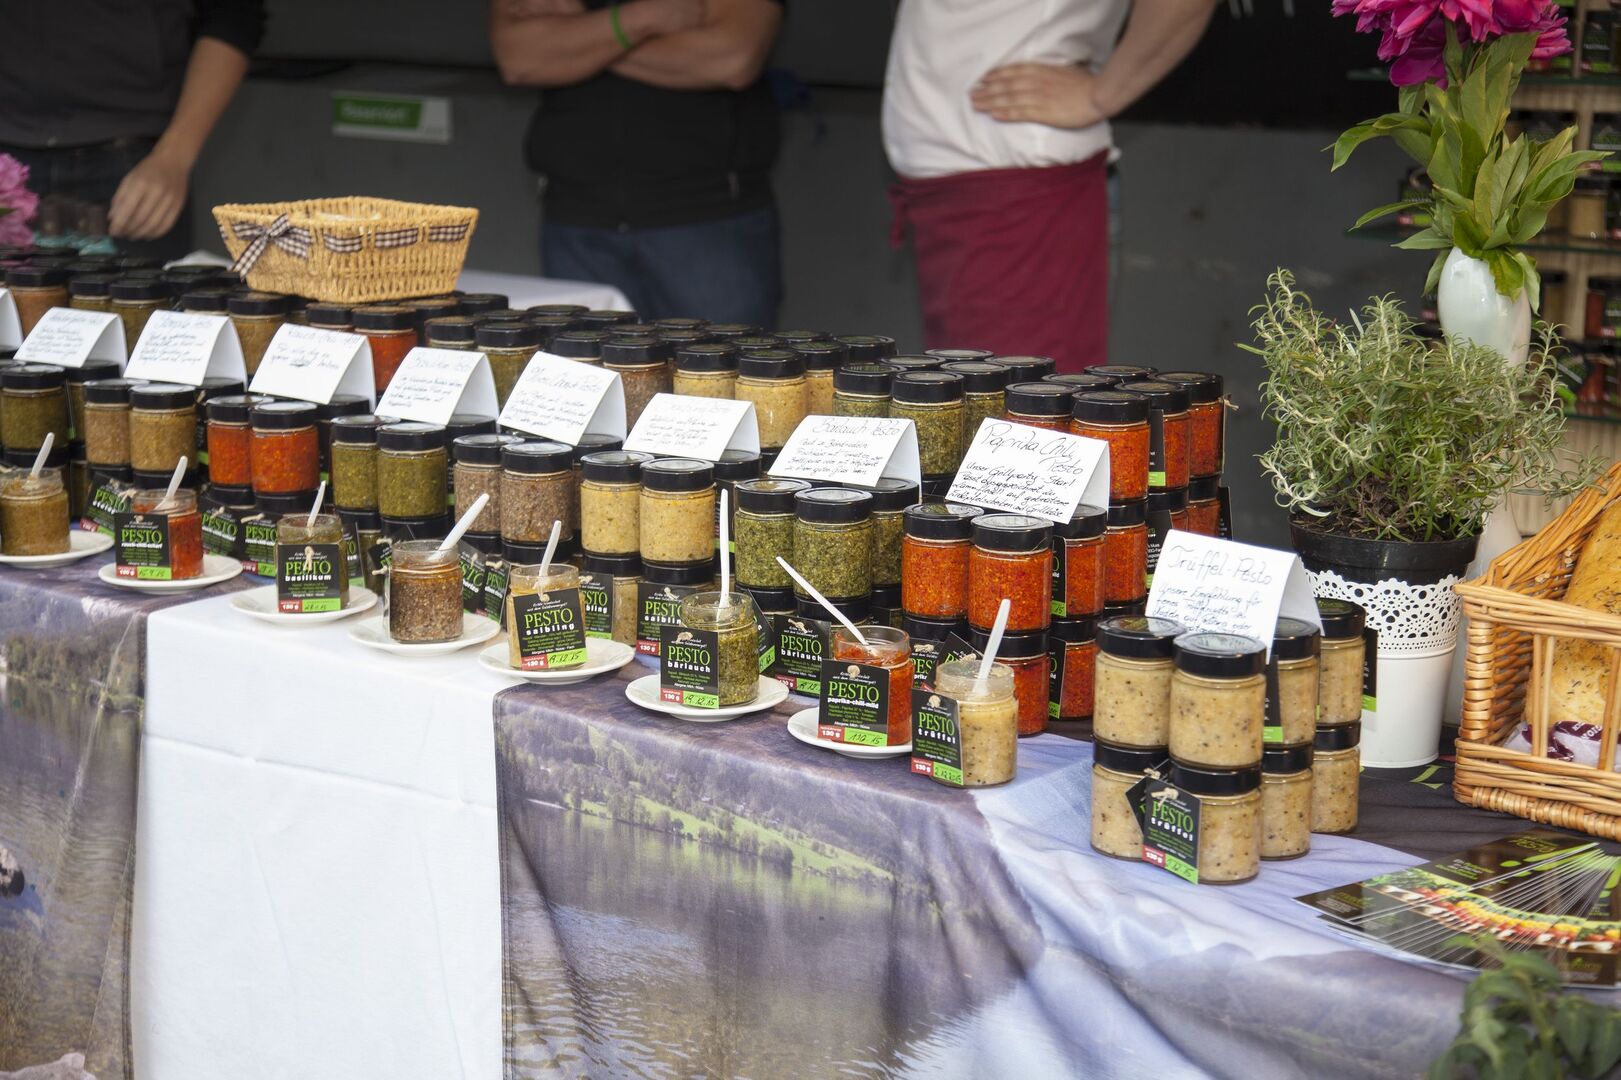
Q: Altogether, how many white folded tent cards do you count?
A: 10